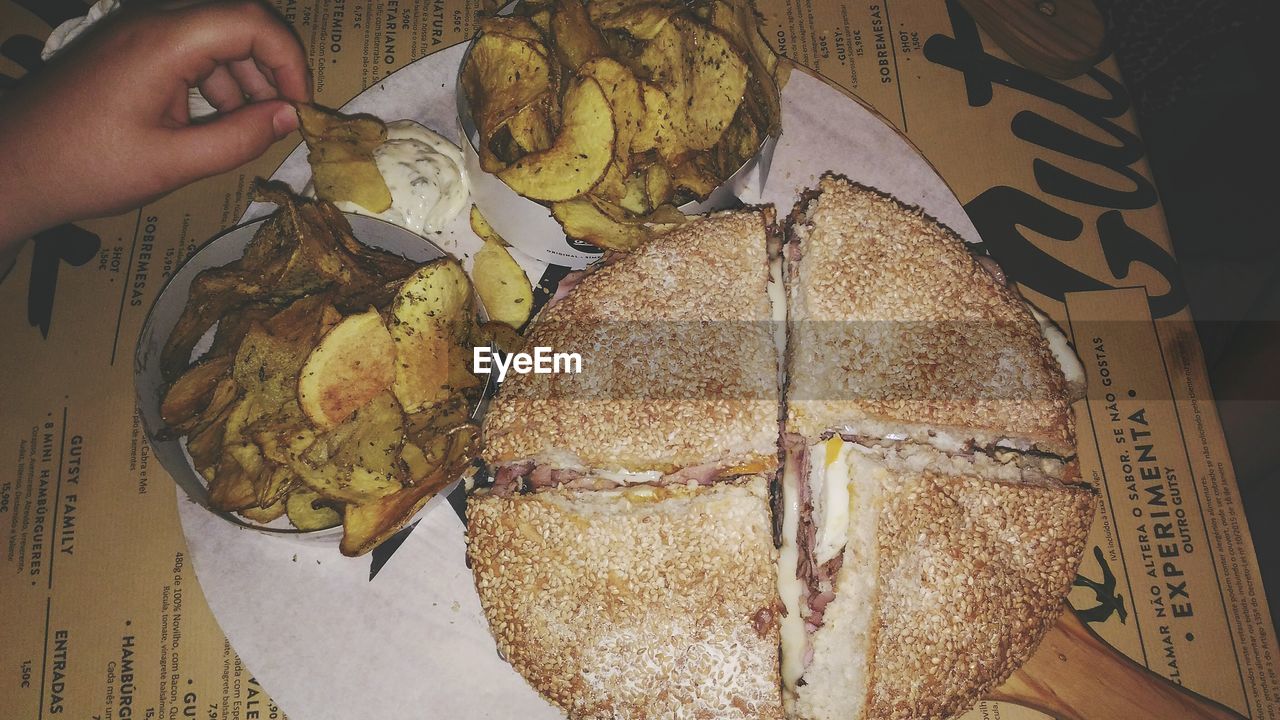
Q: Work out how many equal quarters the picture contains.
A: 4